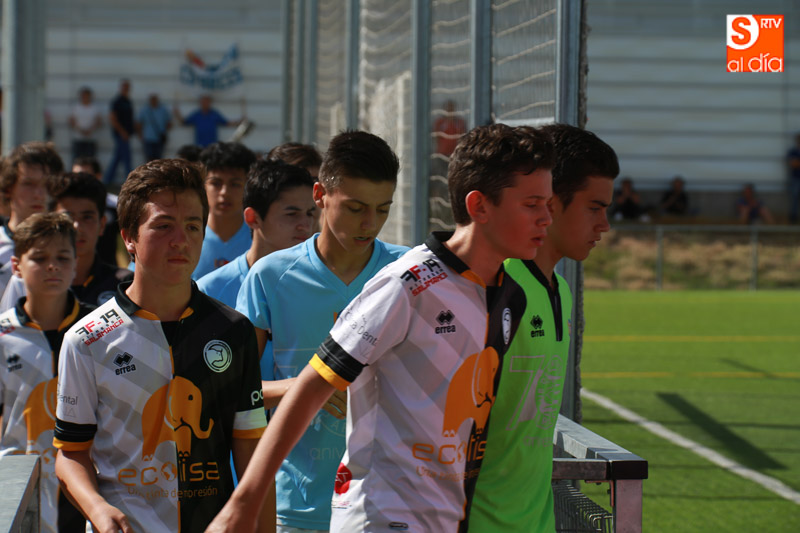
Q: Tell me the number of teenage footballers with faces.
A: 9